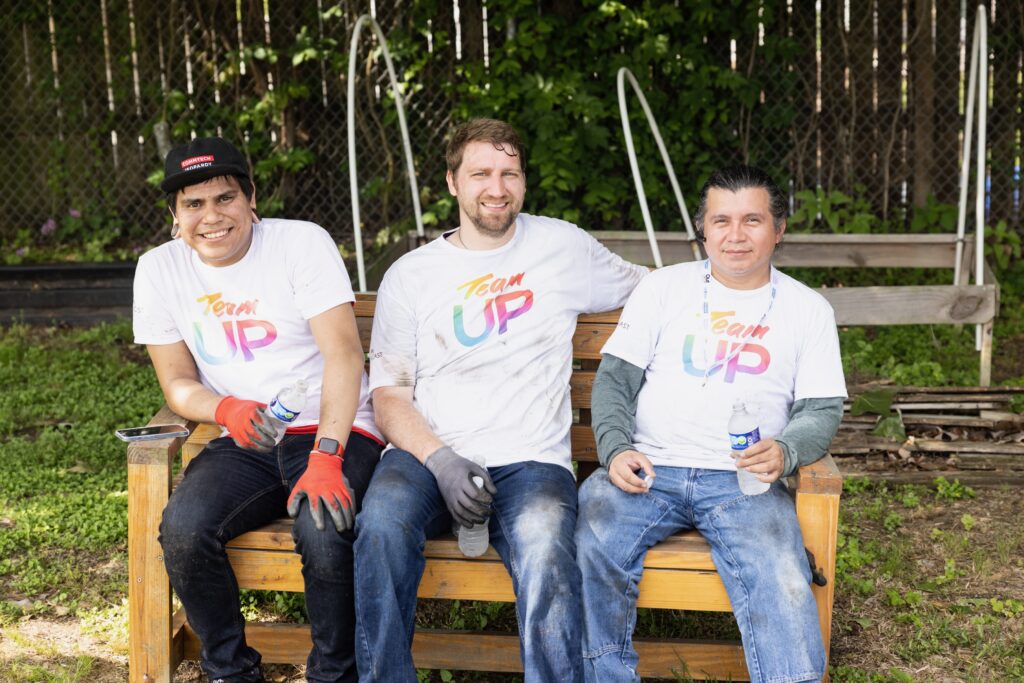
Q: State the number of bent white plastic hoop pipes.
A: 3